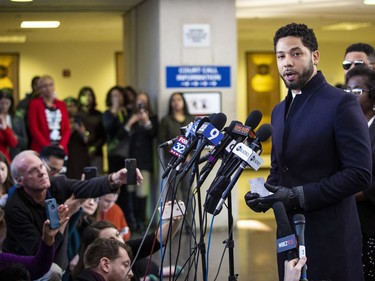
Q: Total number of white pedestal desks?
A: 0